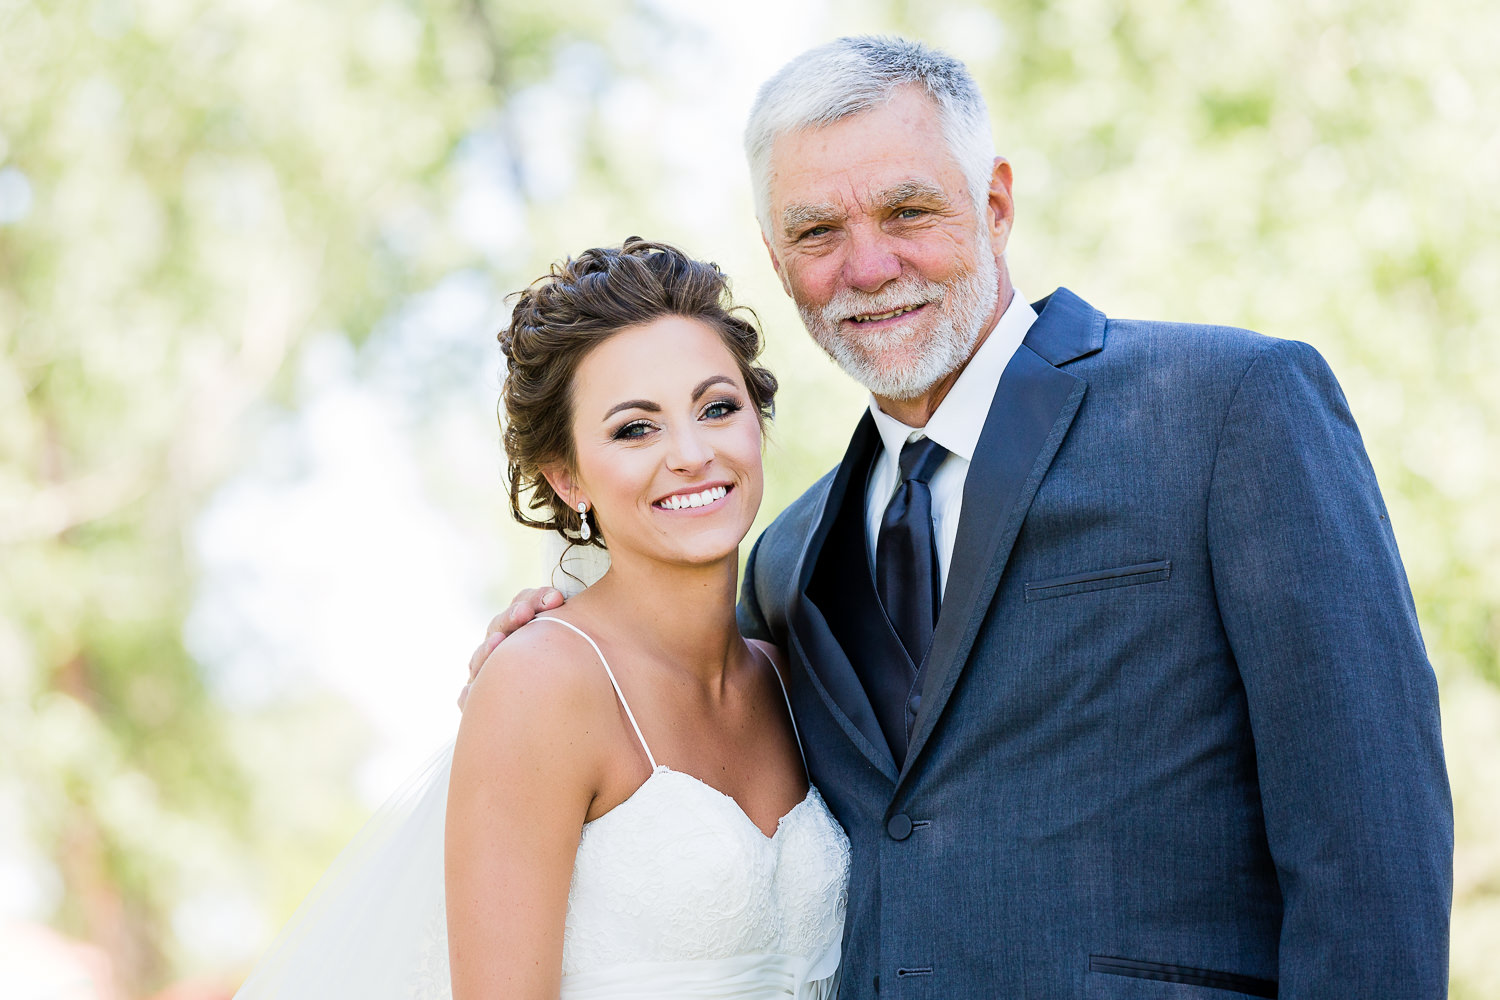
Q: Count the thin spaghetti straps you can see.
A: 2